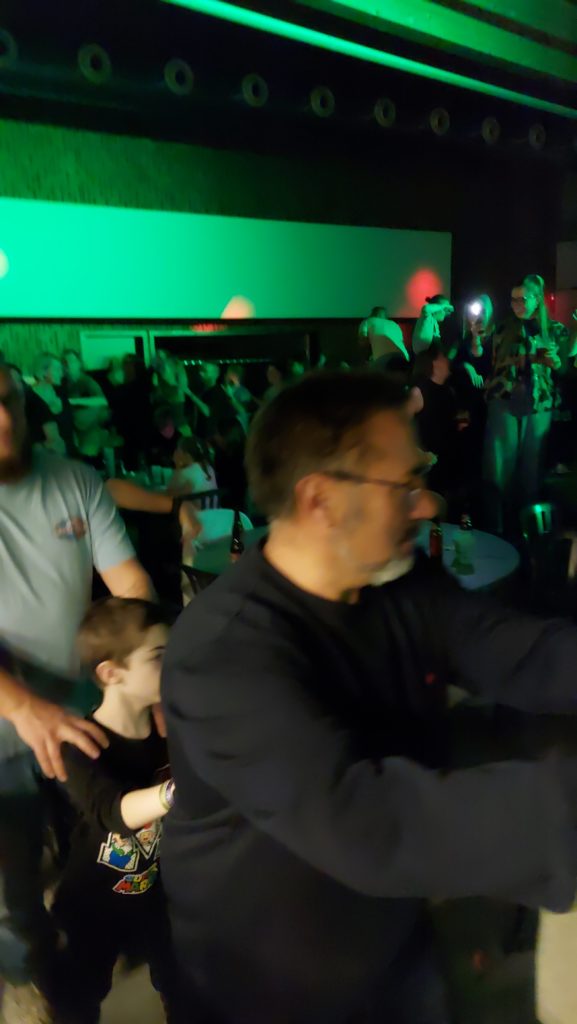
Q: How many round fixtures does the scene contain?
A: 9